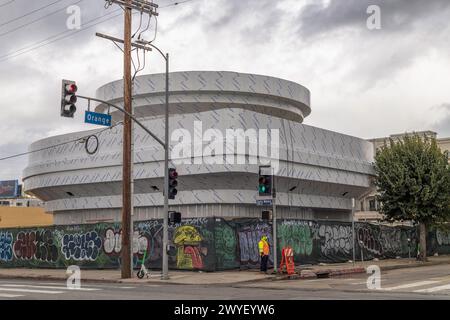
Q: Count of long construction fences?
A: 1